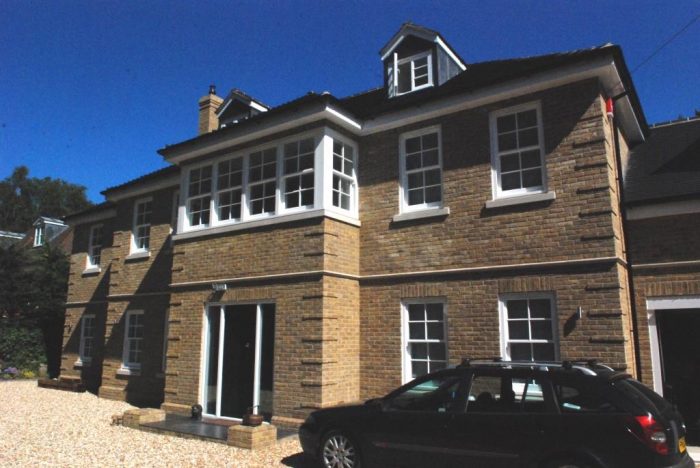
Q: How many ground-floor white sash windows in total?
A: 4